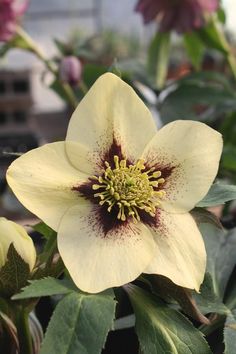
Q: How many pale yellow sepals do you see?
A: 5